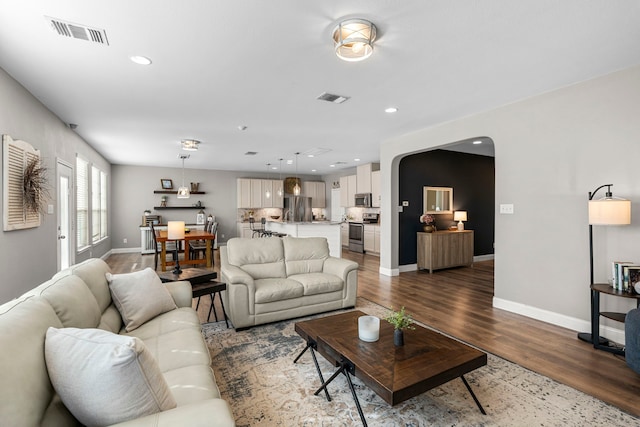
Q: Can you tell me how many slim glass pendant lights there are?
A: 3